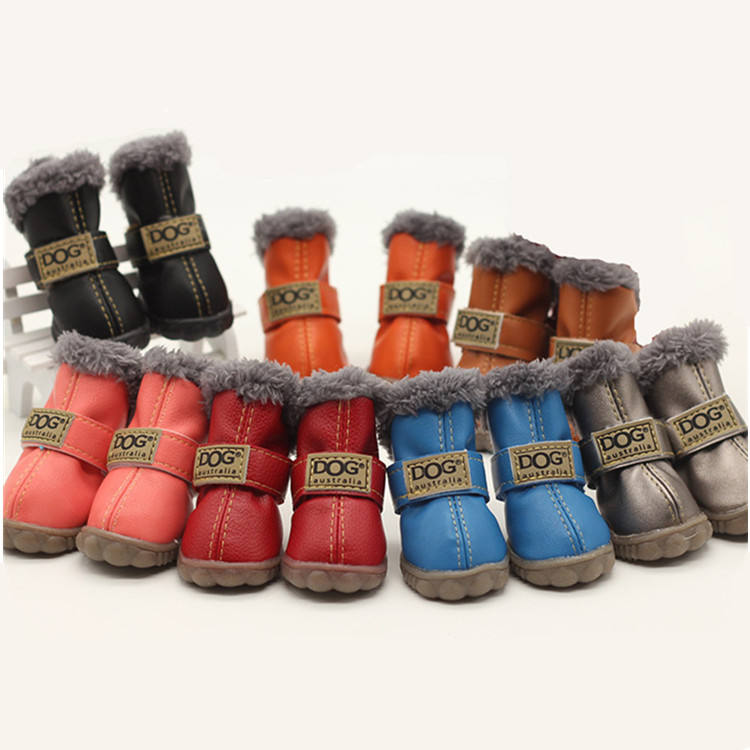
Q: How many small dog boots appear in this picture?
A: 14